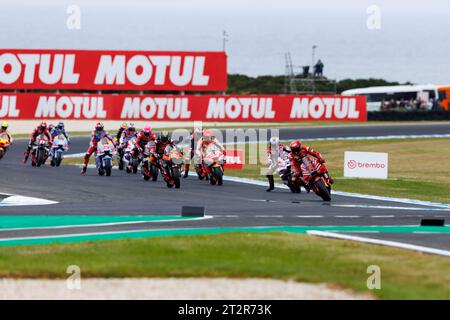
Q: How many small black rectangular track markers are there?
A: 2